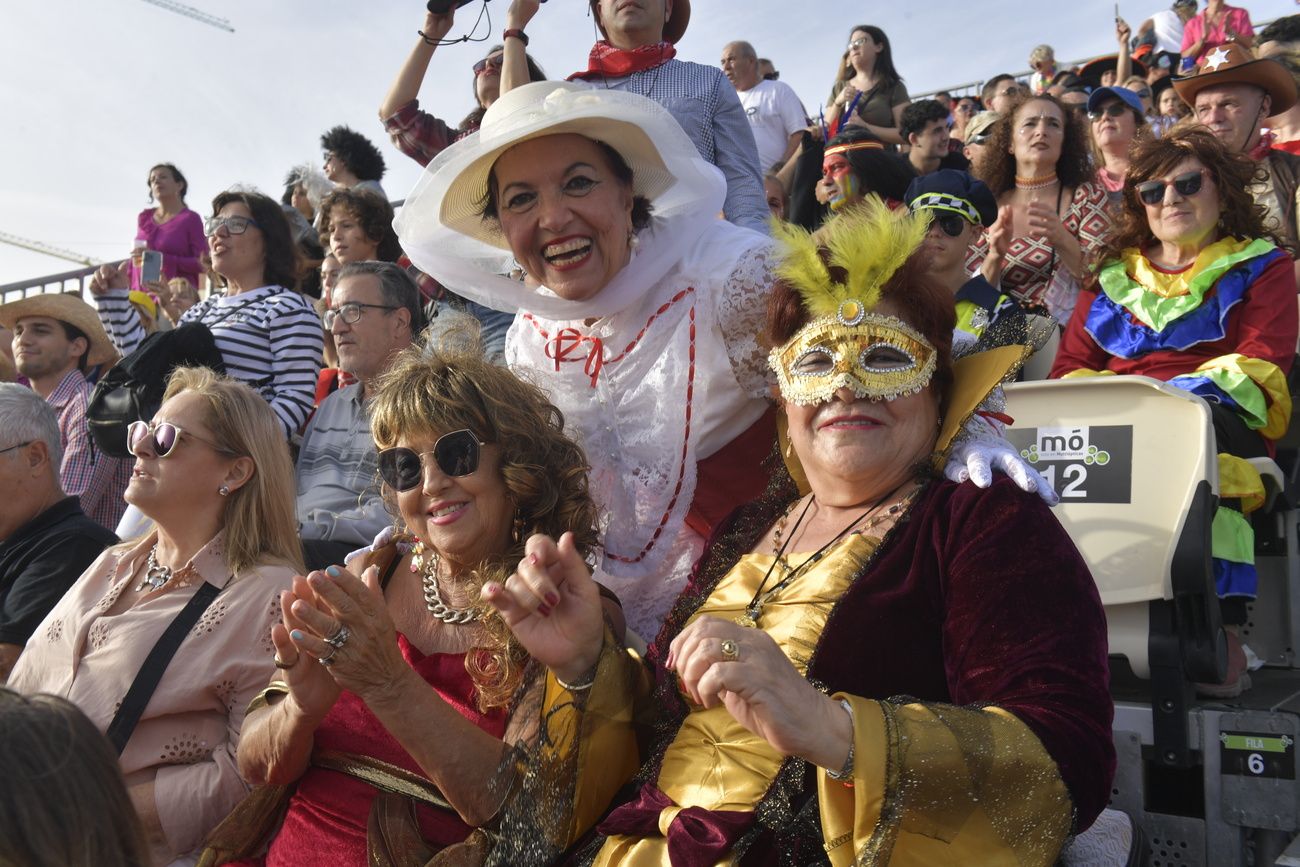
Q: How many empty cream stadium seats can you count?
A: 1